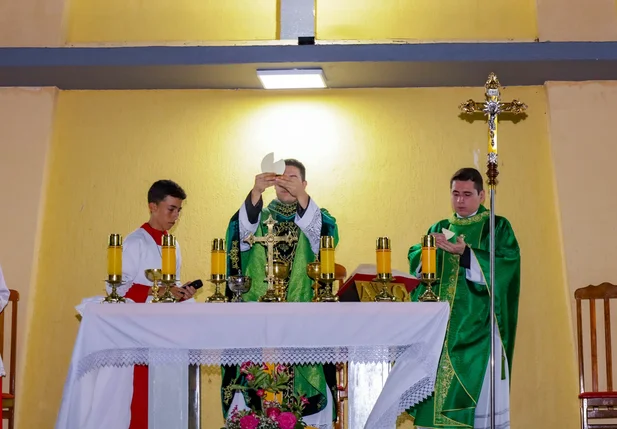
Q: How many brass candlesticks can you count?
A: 6